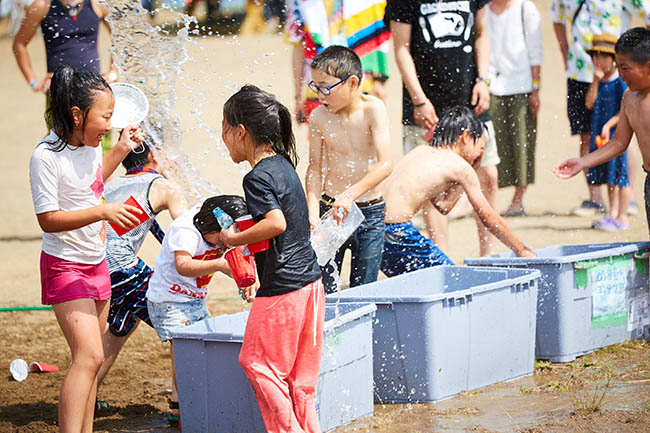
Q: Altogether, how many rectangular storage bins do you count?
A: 3